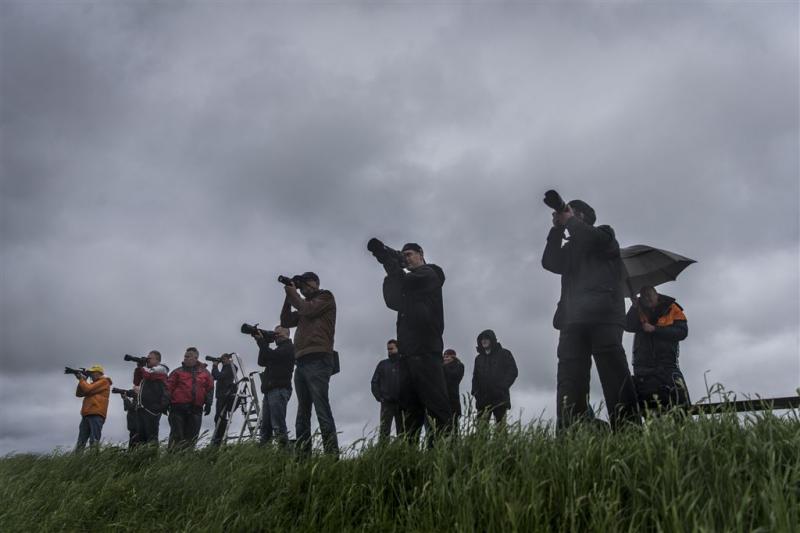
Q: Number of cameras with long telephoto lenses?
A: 8